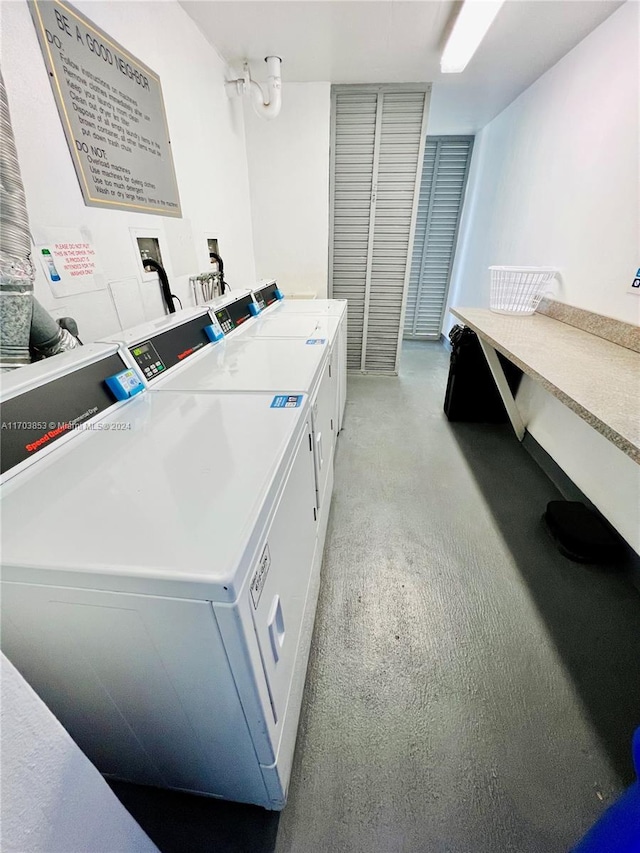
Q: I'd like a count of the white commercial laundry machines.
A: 4